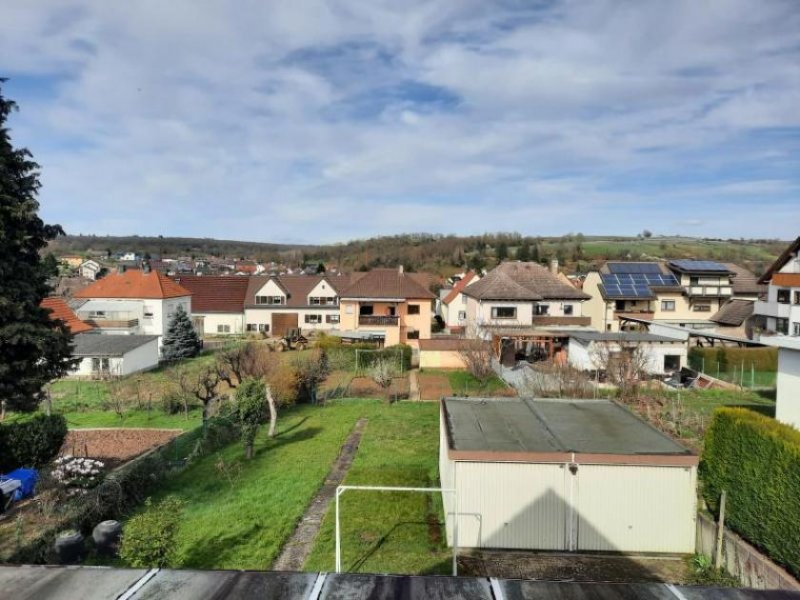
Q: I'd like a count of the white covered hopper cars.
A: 0